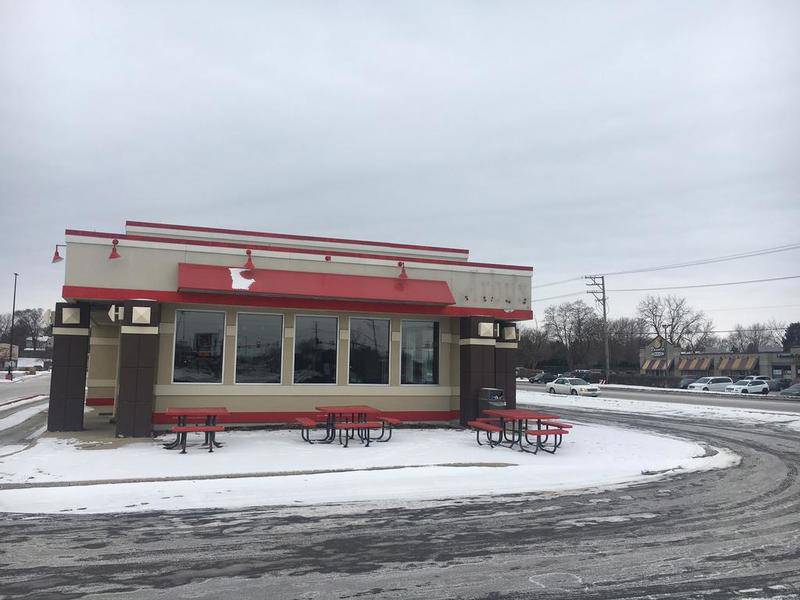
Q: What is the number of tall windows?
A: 5